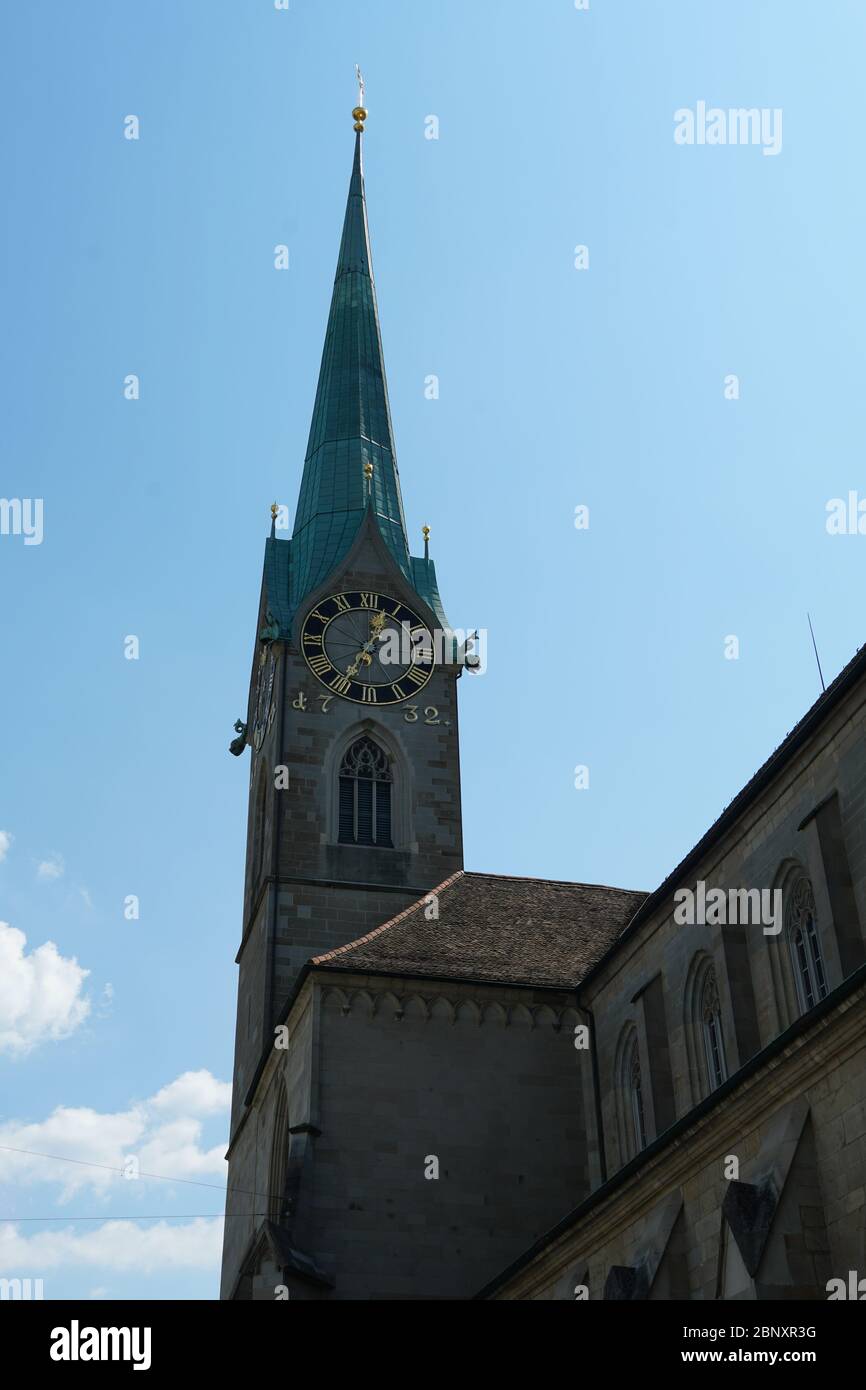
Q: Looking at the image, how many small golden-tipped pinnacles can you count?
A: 3